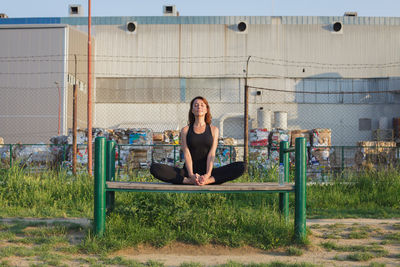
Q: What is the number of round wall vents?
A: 3